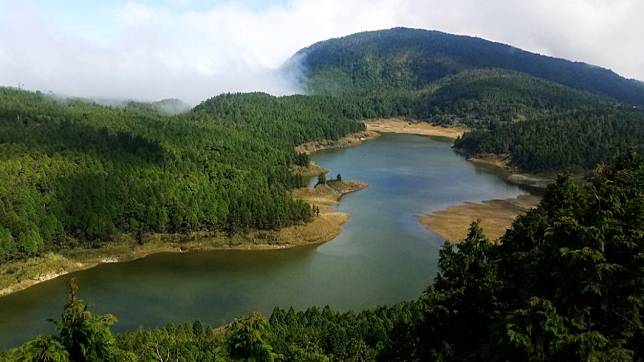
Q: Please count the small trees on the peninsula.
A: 2